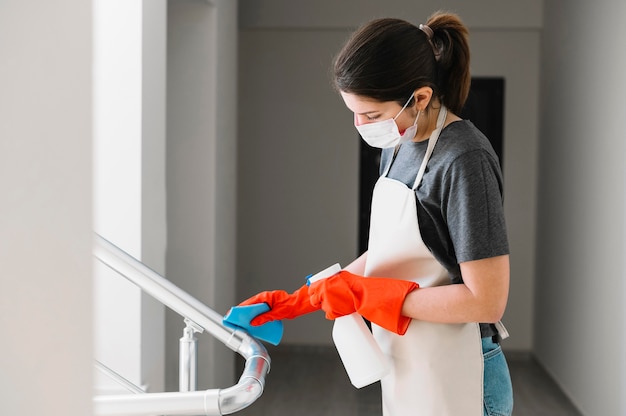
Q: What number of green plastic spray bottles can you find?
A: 0